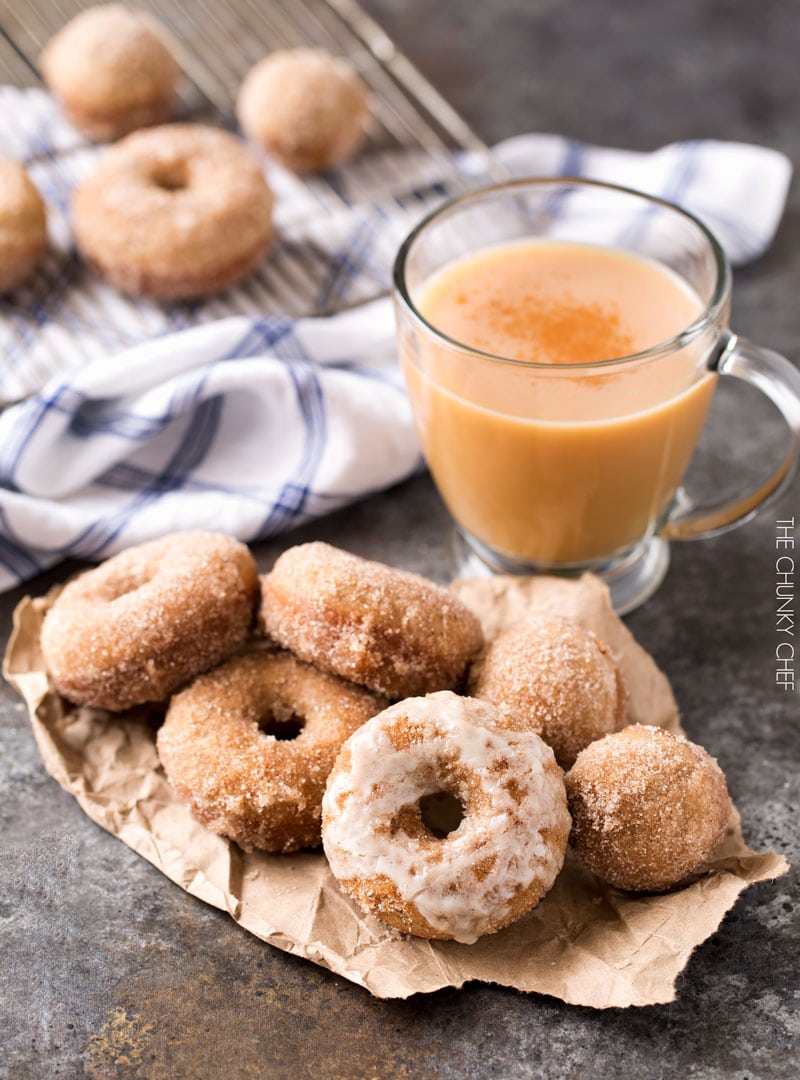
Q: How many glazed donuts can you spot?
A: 1